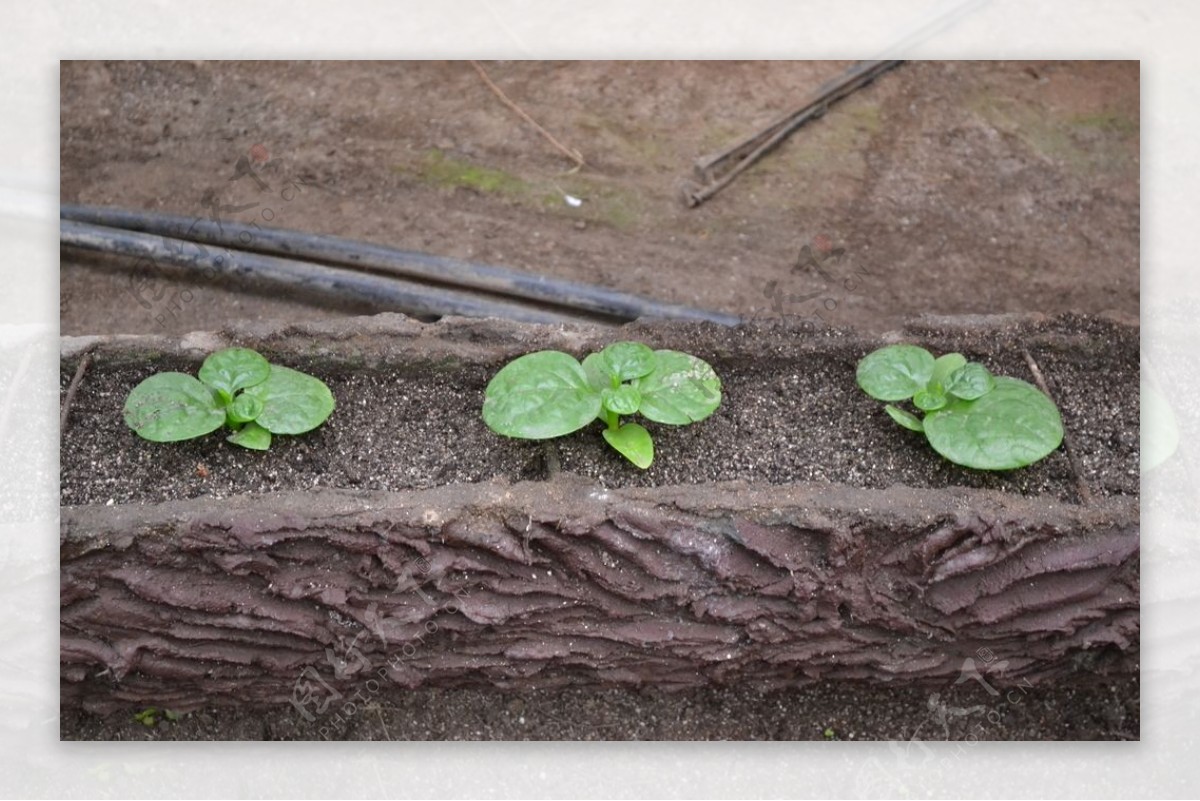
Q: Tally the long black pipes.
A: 2